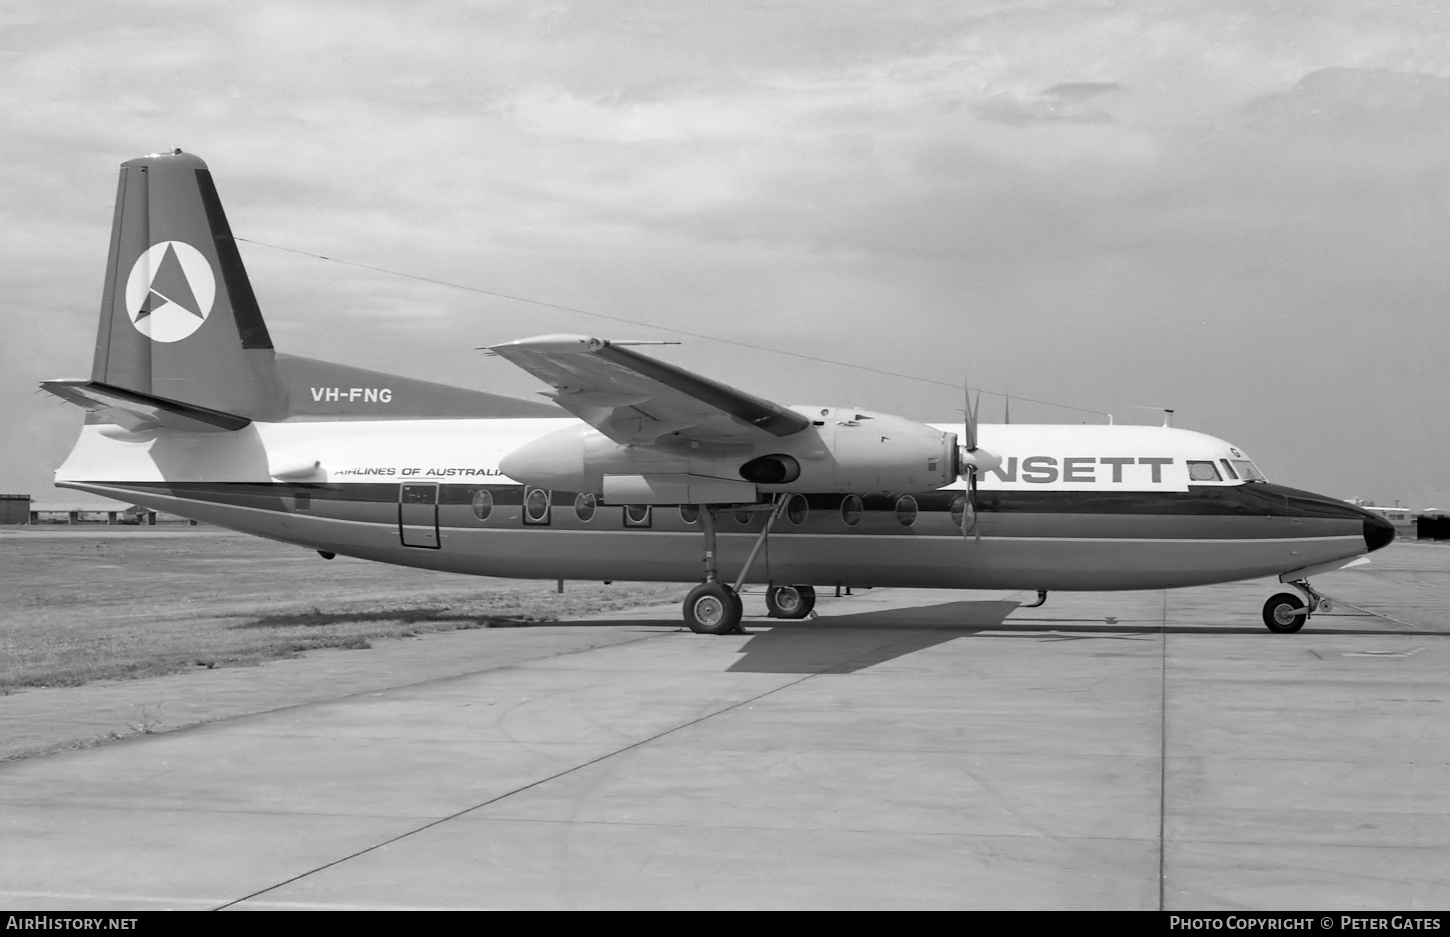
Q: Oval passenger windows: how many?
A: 10